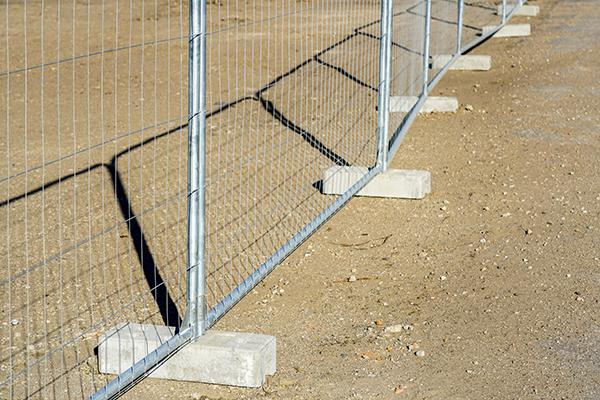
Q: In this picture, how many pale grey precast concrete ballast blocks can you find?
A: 6